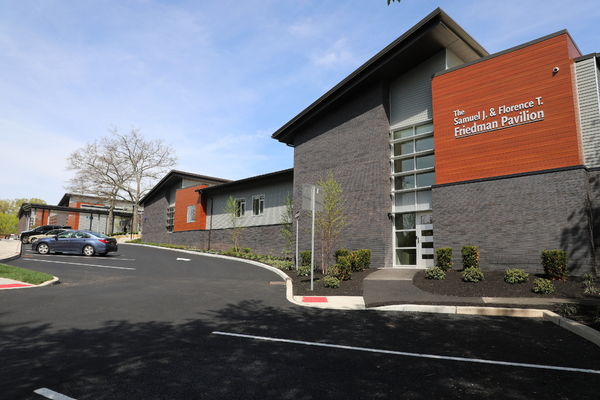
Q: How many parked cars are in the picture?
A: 3